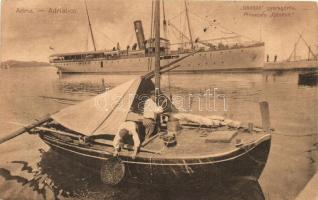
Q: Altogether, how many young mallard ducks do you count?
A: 0